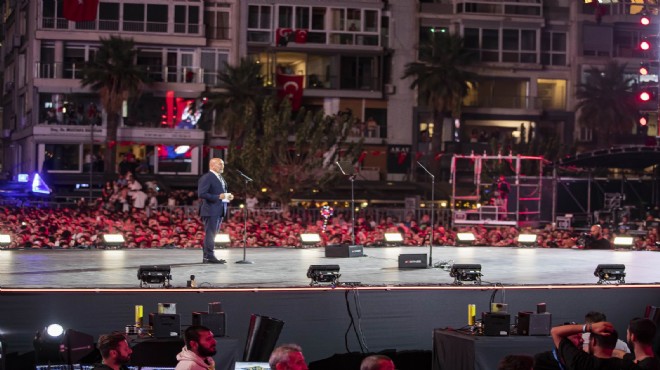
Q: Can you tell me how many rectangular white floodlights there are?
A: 8